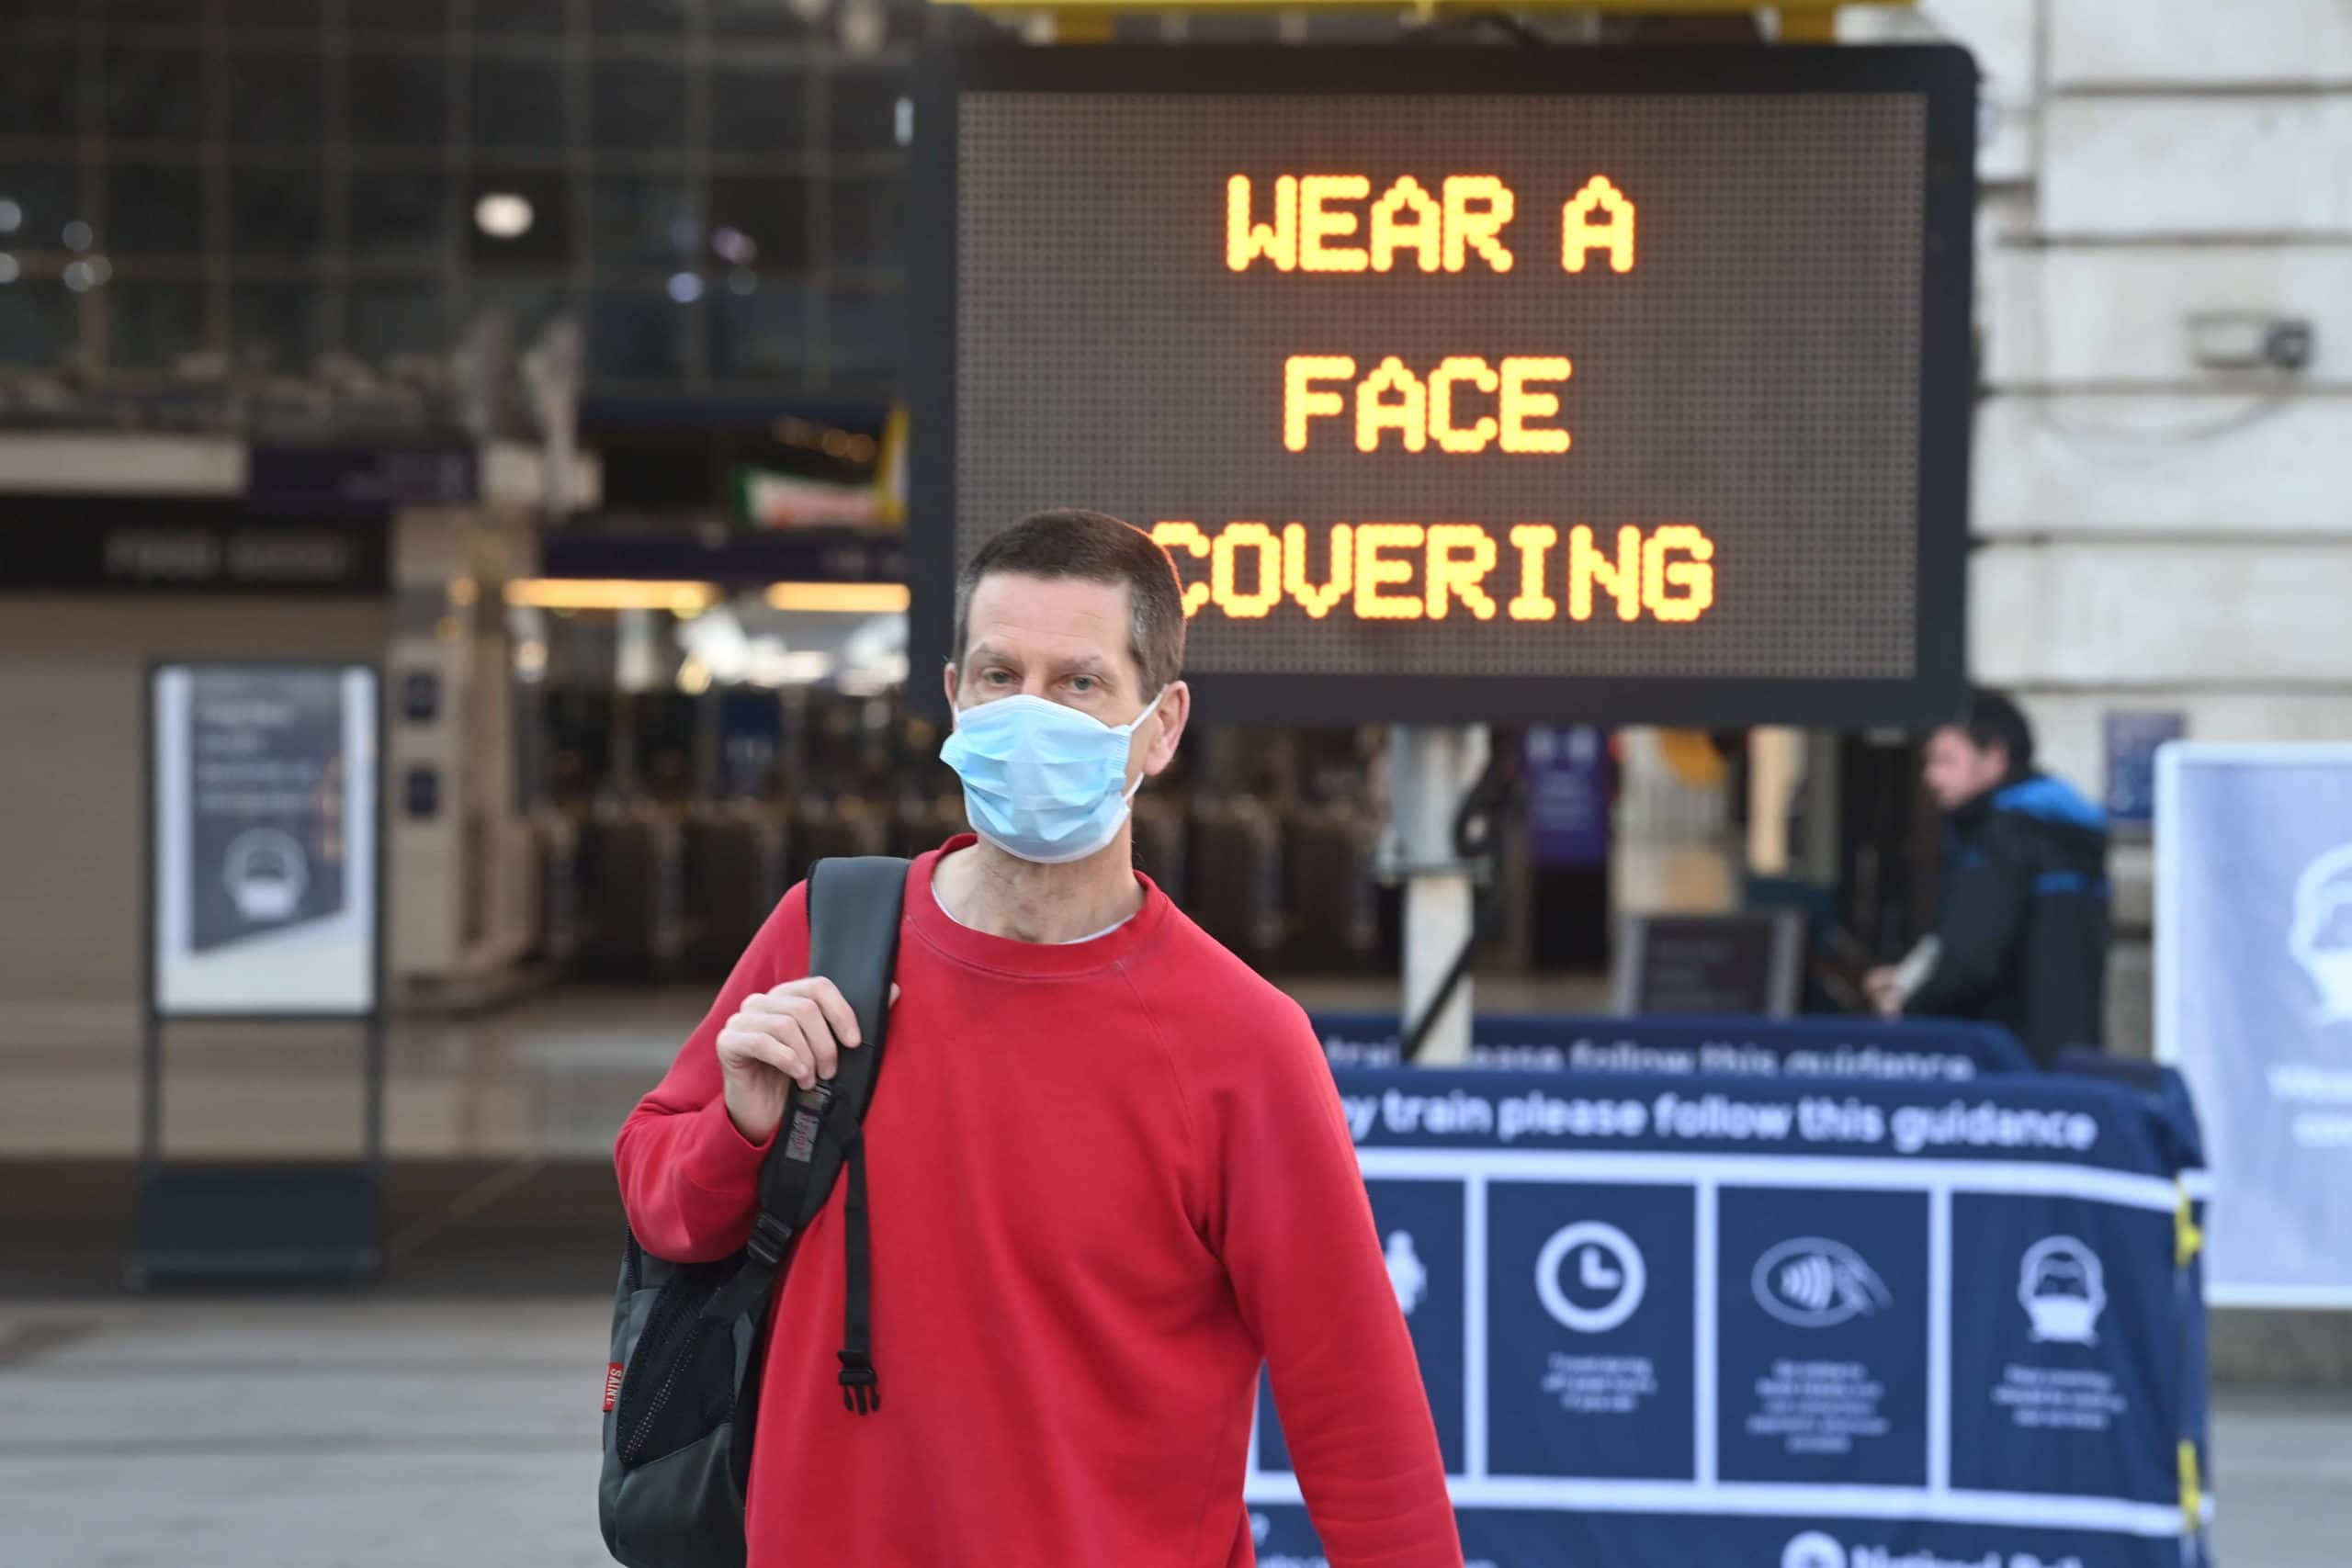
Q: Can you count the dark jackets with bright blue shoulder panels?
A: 1